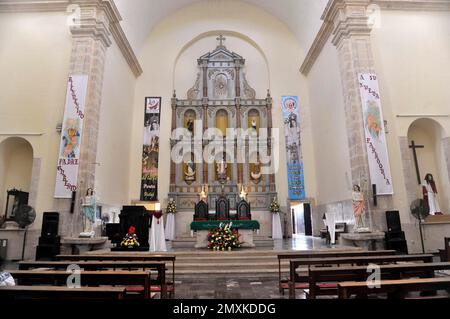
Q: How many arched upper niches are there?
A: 3